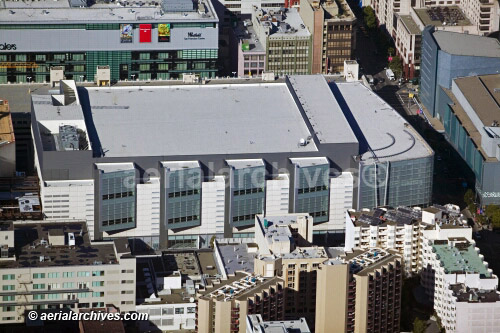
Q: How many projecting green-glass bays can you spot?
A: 4